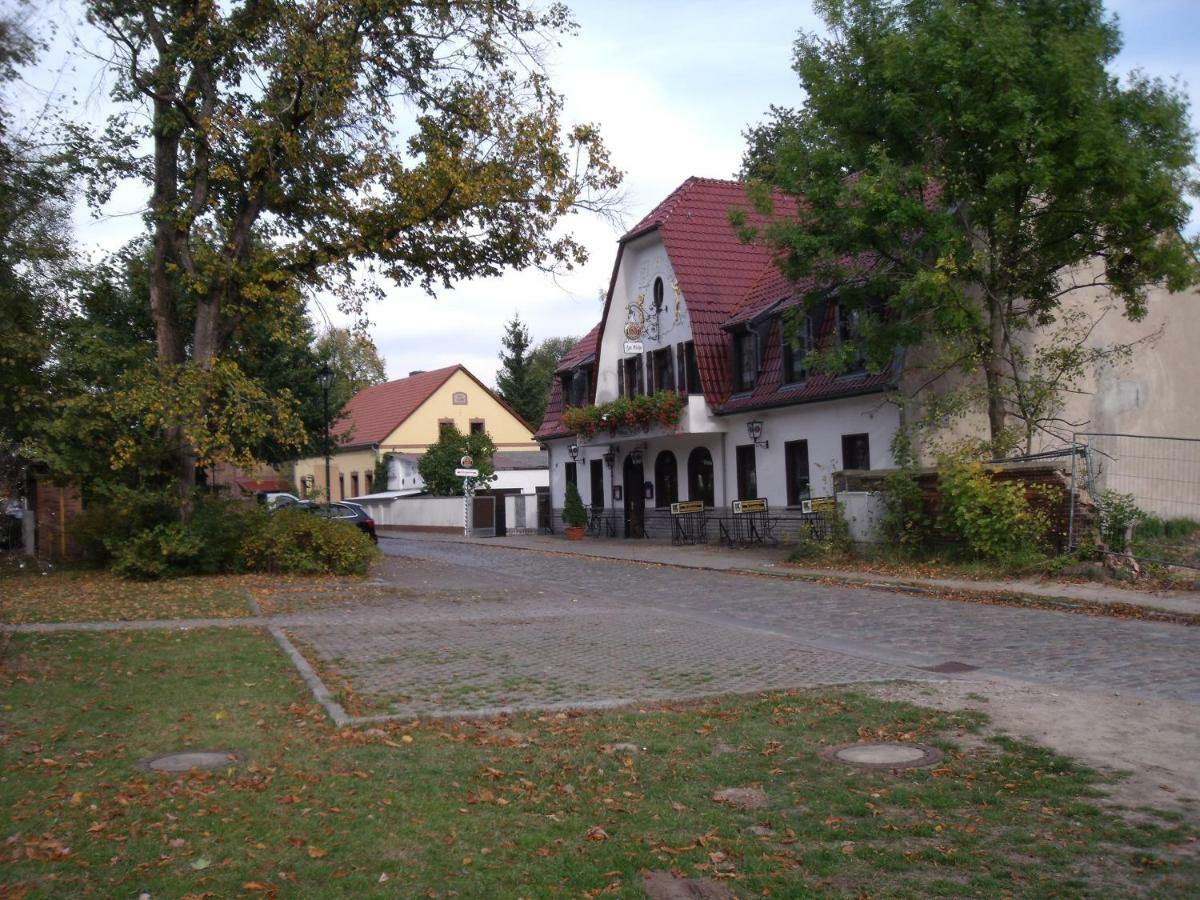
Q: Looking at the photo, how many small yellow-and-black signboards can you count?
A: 3